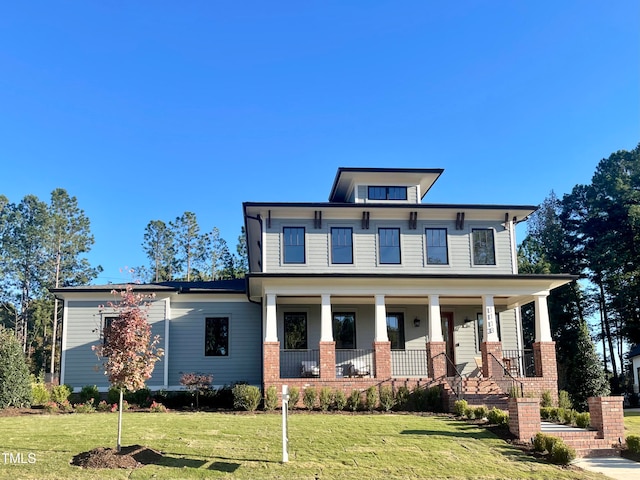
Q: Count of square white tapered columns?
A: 6